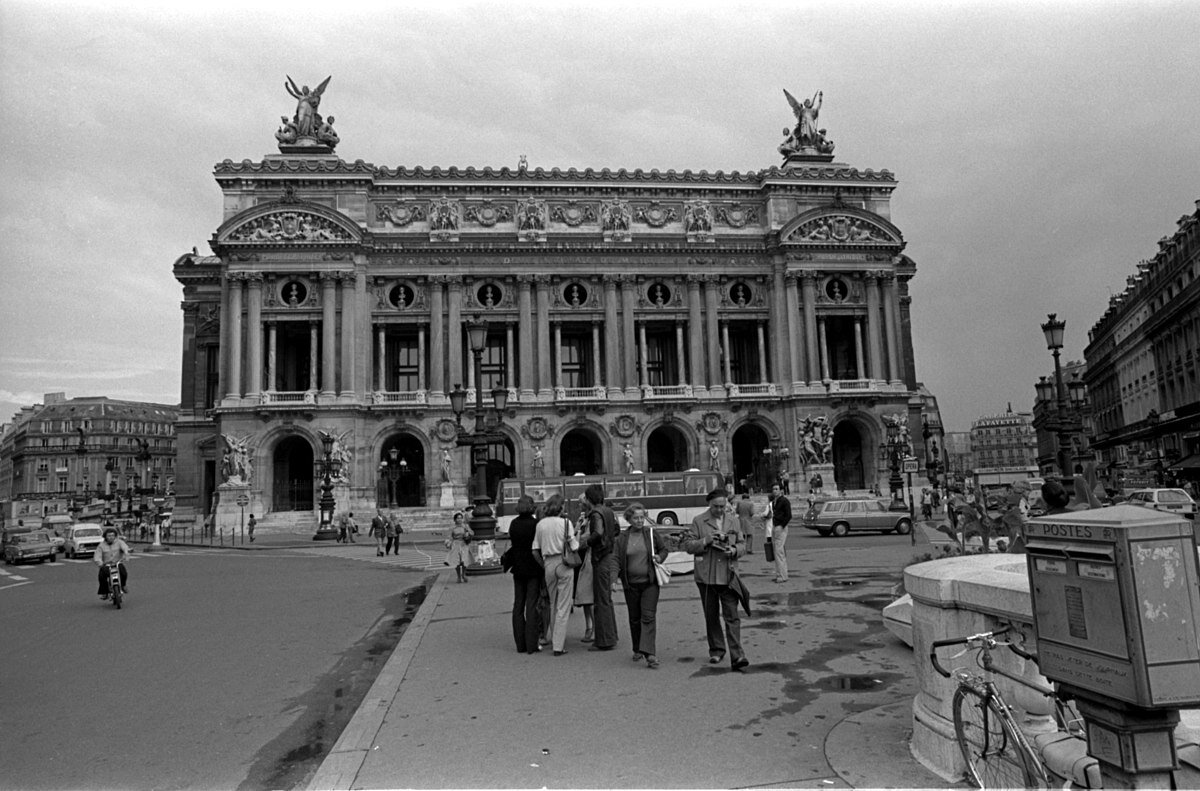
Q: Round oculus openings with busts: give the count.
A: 7